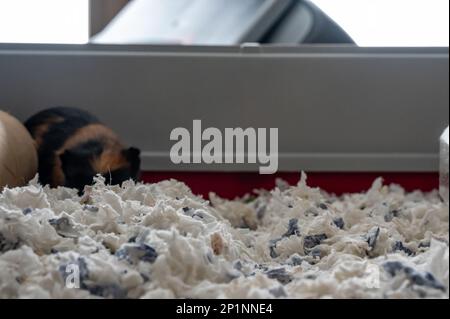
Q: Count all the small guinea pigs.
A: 1